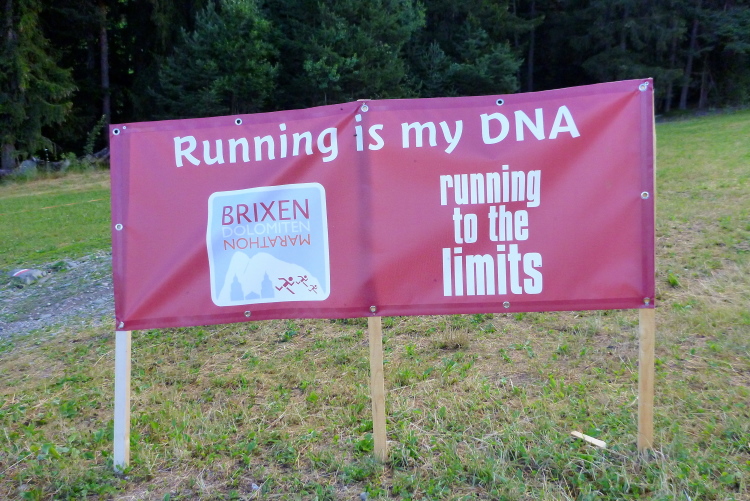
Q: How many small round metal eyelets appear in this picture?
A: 12